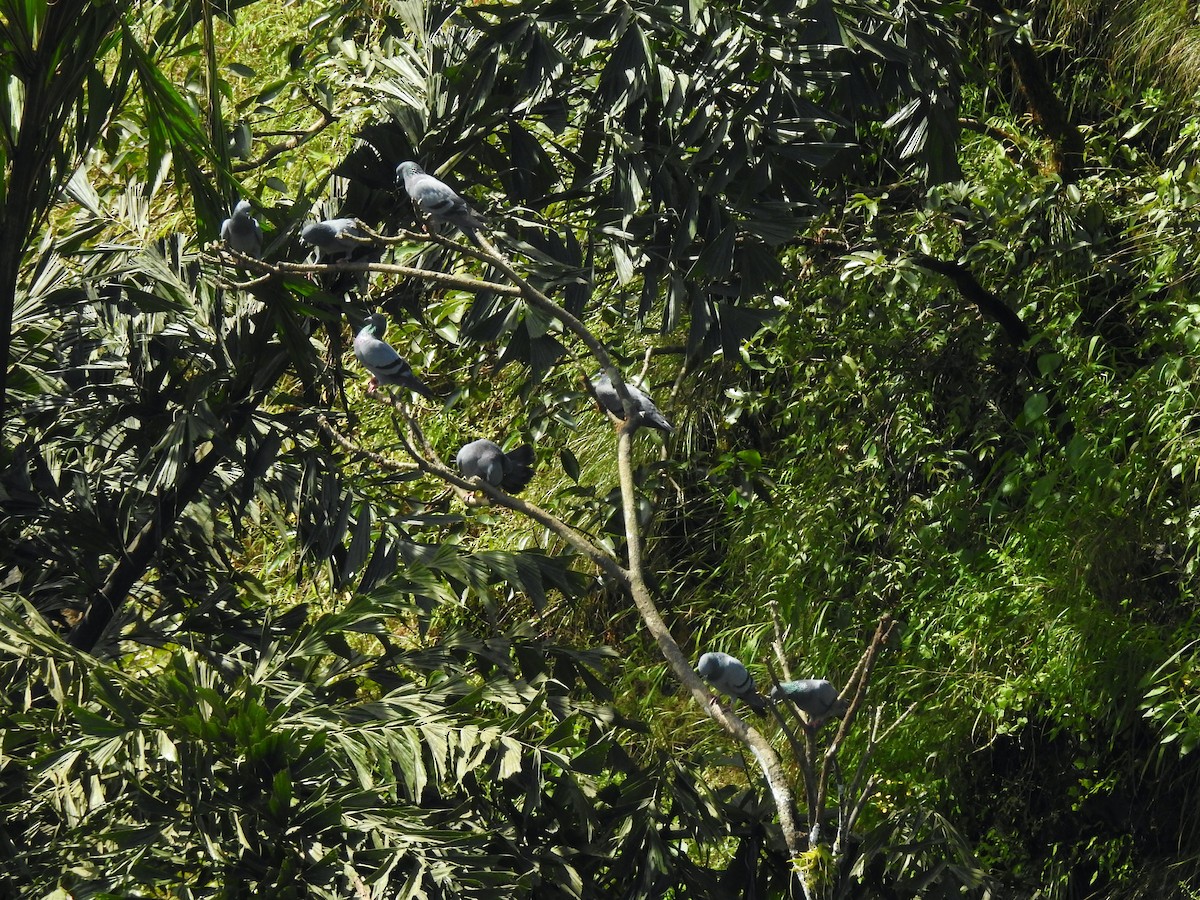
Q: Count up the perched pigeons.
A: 8